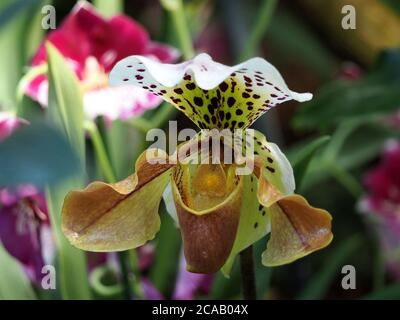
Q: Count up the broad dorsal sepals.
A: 1